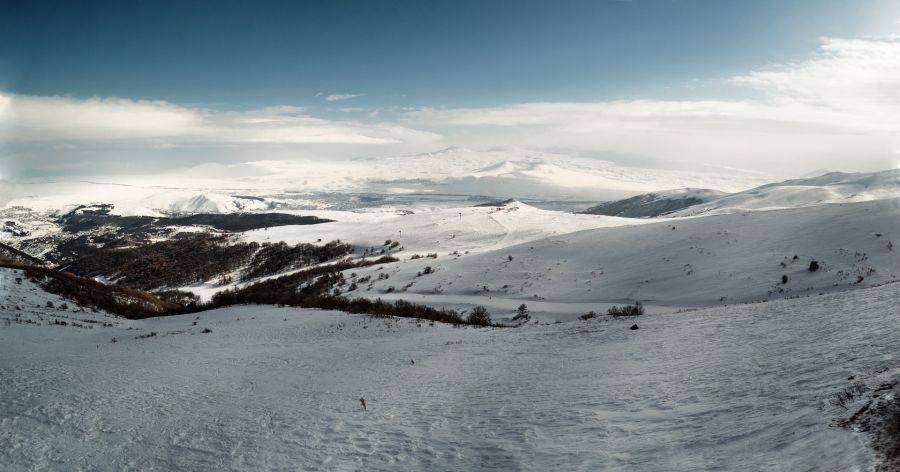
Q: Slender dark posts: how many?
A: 2